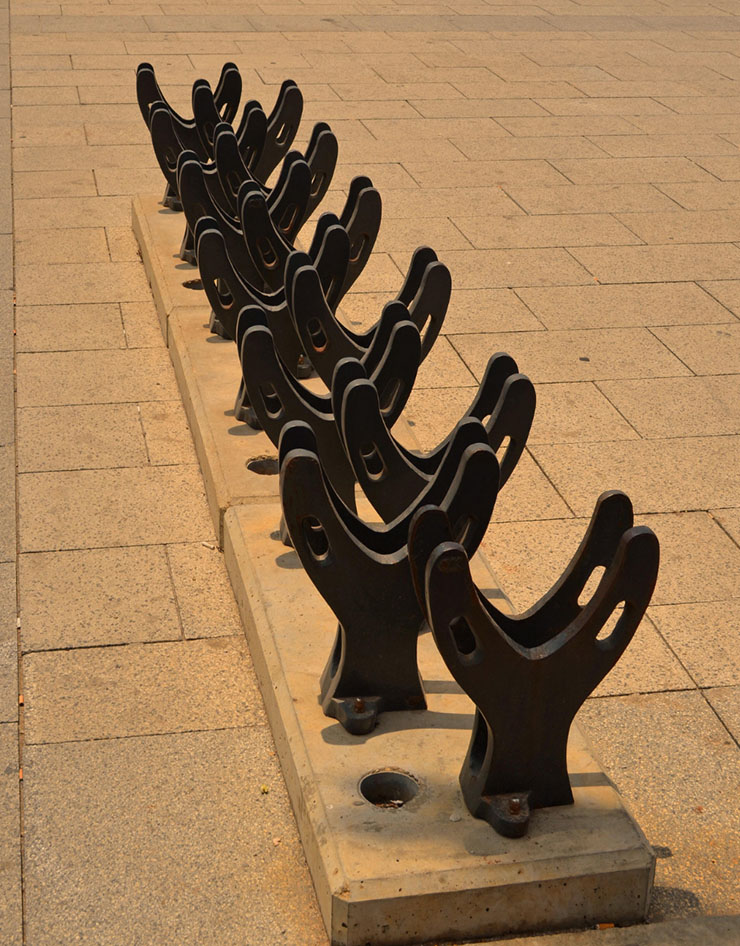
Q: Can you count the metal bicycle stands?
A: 12